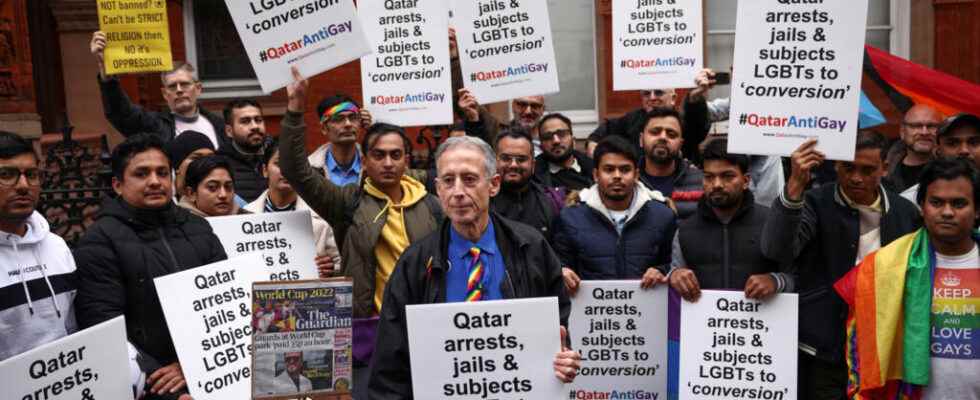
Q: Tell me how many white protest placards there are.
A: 11